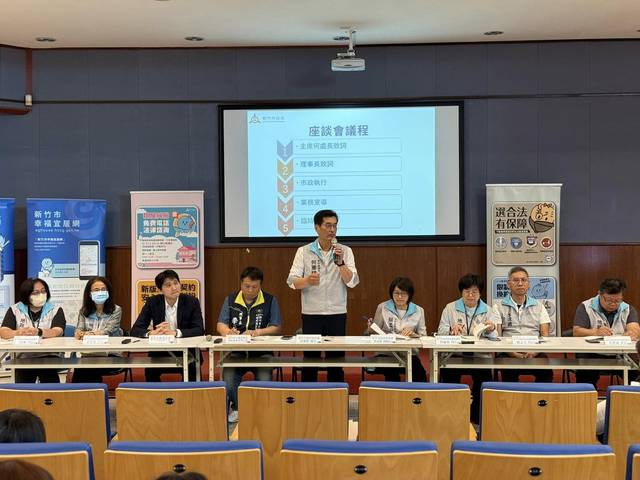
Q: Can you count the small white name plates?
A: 9